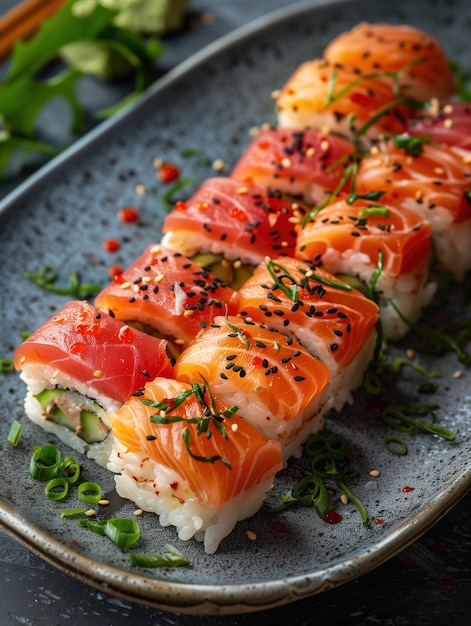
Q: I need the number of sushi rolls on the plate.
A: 12